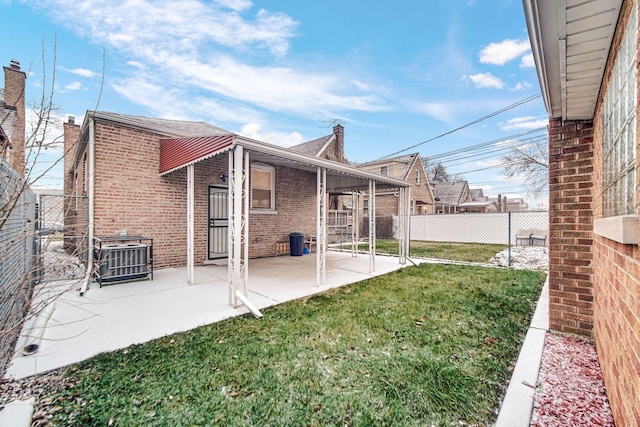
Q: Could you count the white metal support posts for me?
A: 6